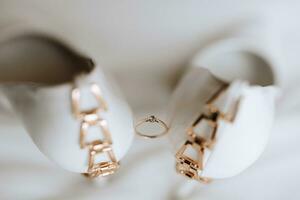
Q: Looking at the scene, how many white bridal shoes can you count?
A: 2